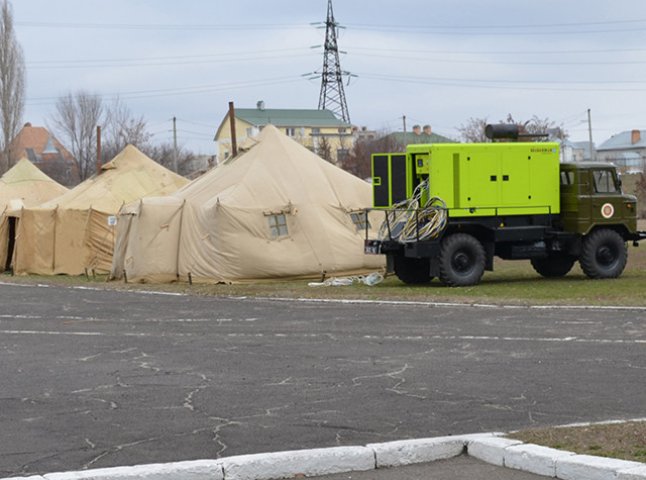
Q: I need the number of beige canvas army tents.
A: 3